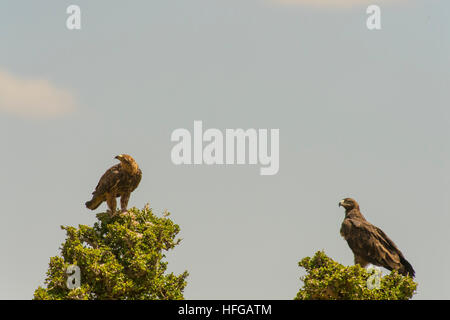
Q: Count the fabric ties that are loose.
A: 0